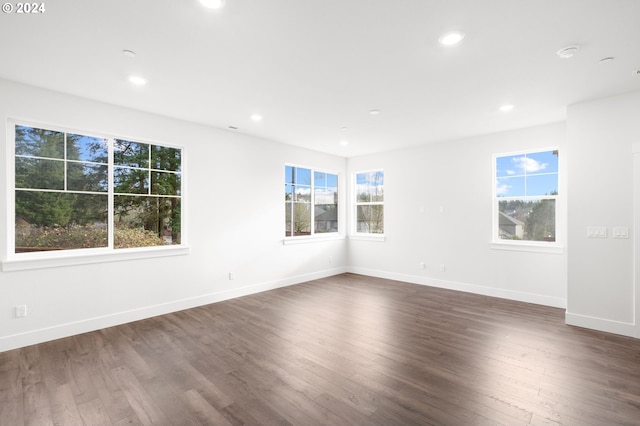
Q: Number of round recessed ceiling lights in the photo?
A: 6